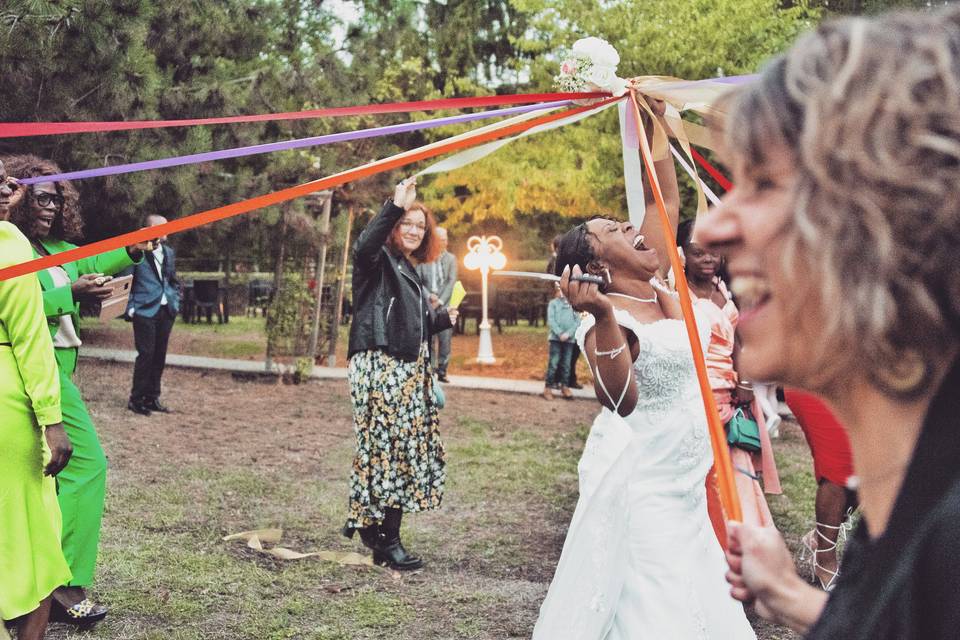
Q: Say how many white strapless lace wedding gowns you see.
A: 1